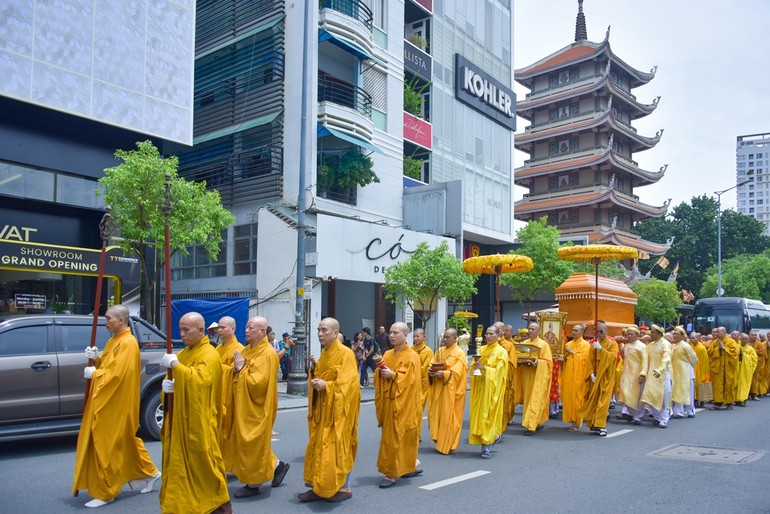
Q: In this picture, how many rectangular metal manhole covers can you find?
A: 1